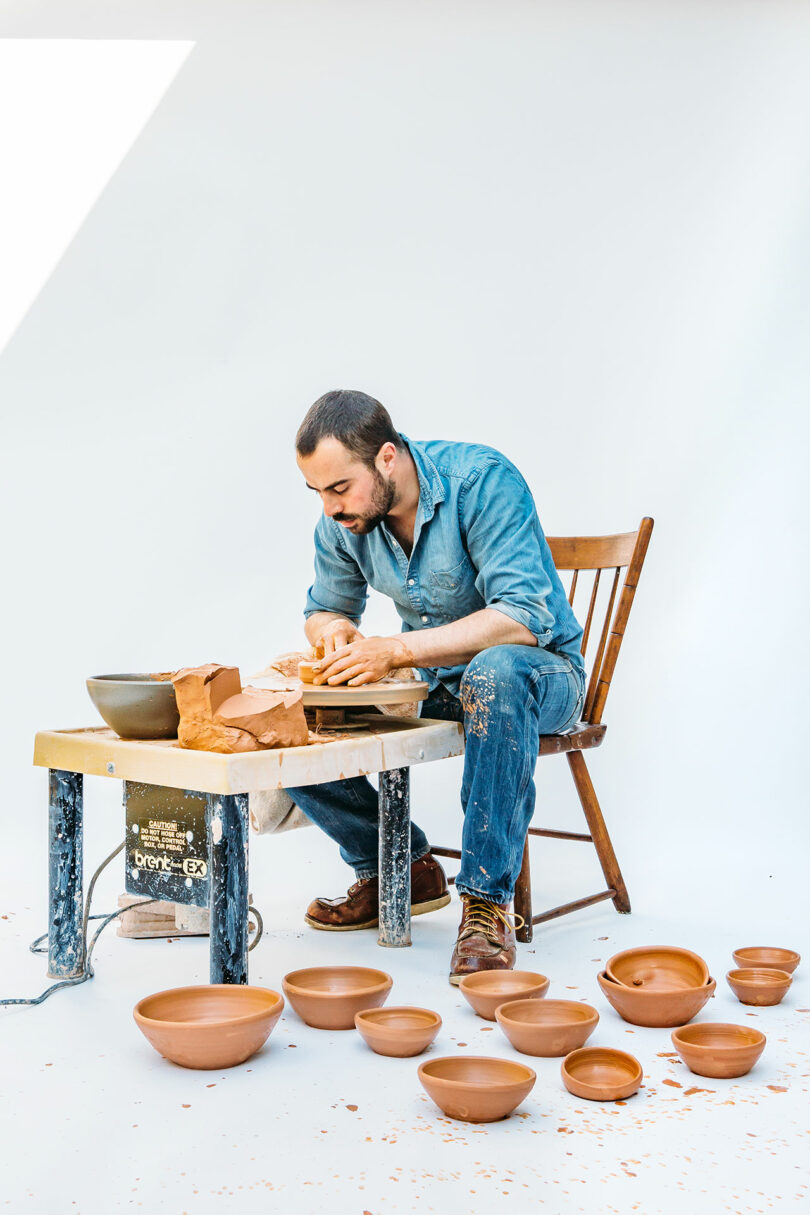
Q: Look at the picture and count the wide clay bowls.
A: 12